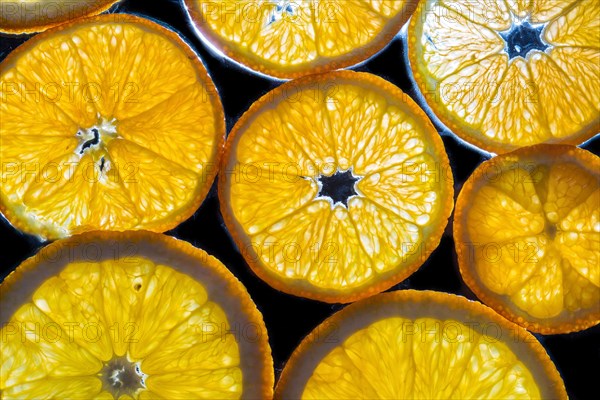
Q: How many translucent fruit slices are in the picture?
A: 8